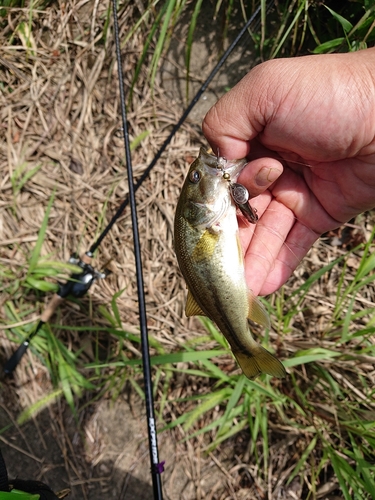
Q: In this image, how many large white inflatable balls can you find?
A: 0